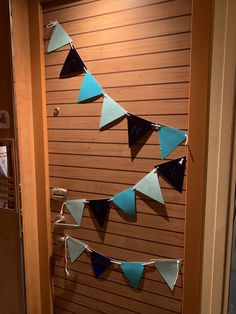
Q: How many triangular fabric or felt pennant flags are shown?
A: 15